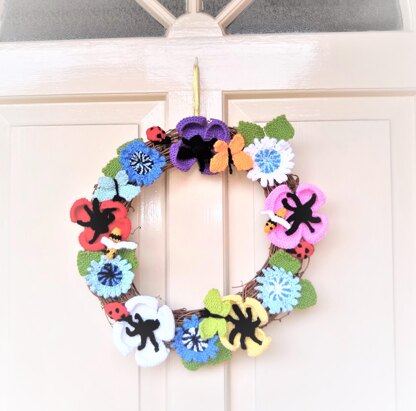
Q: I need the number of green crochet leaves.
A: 10